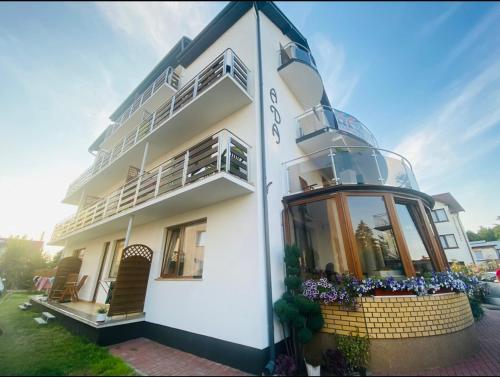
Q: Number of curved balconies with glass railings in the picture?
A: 3